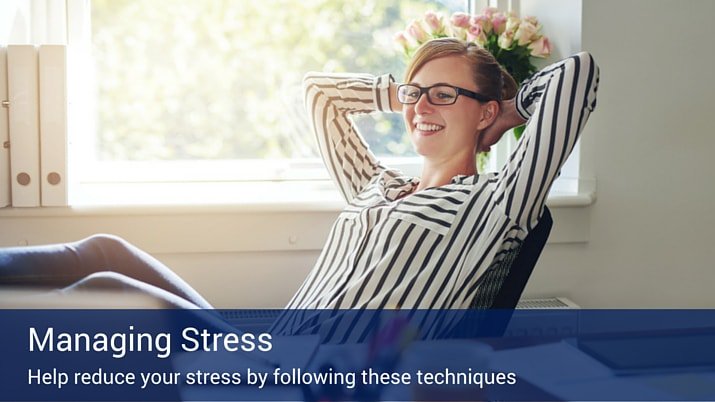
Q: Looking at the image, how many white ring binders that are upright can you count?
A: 3